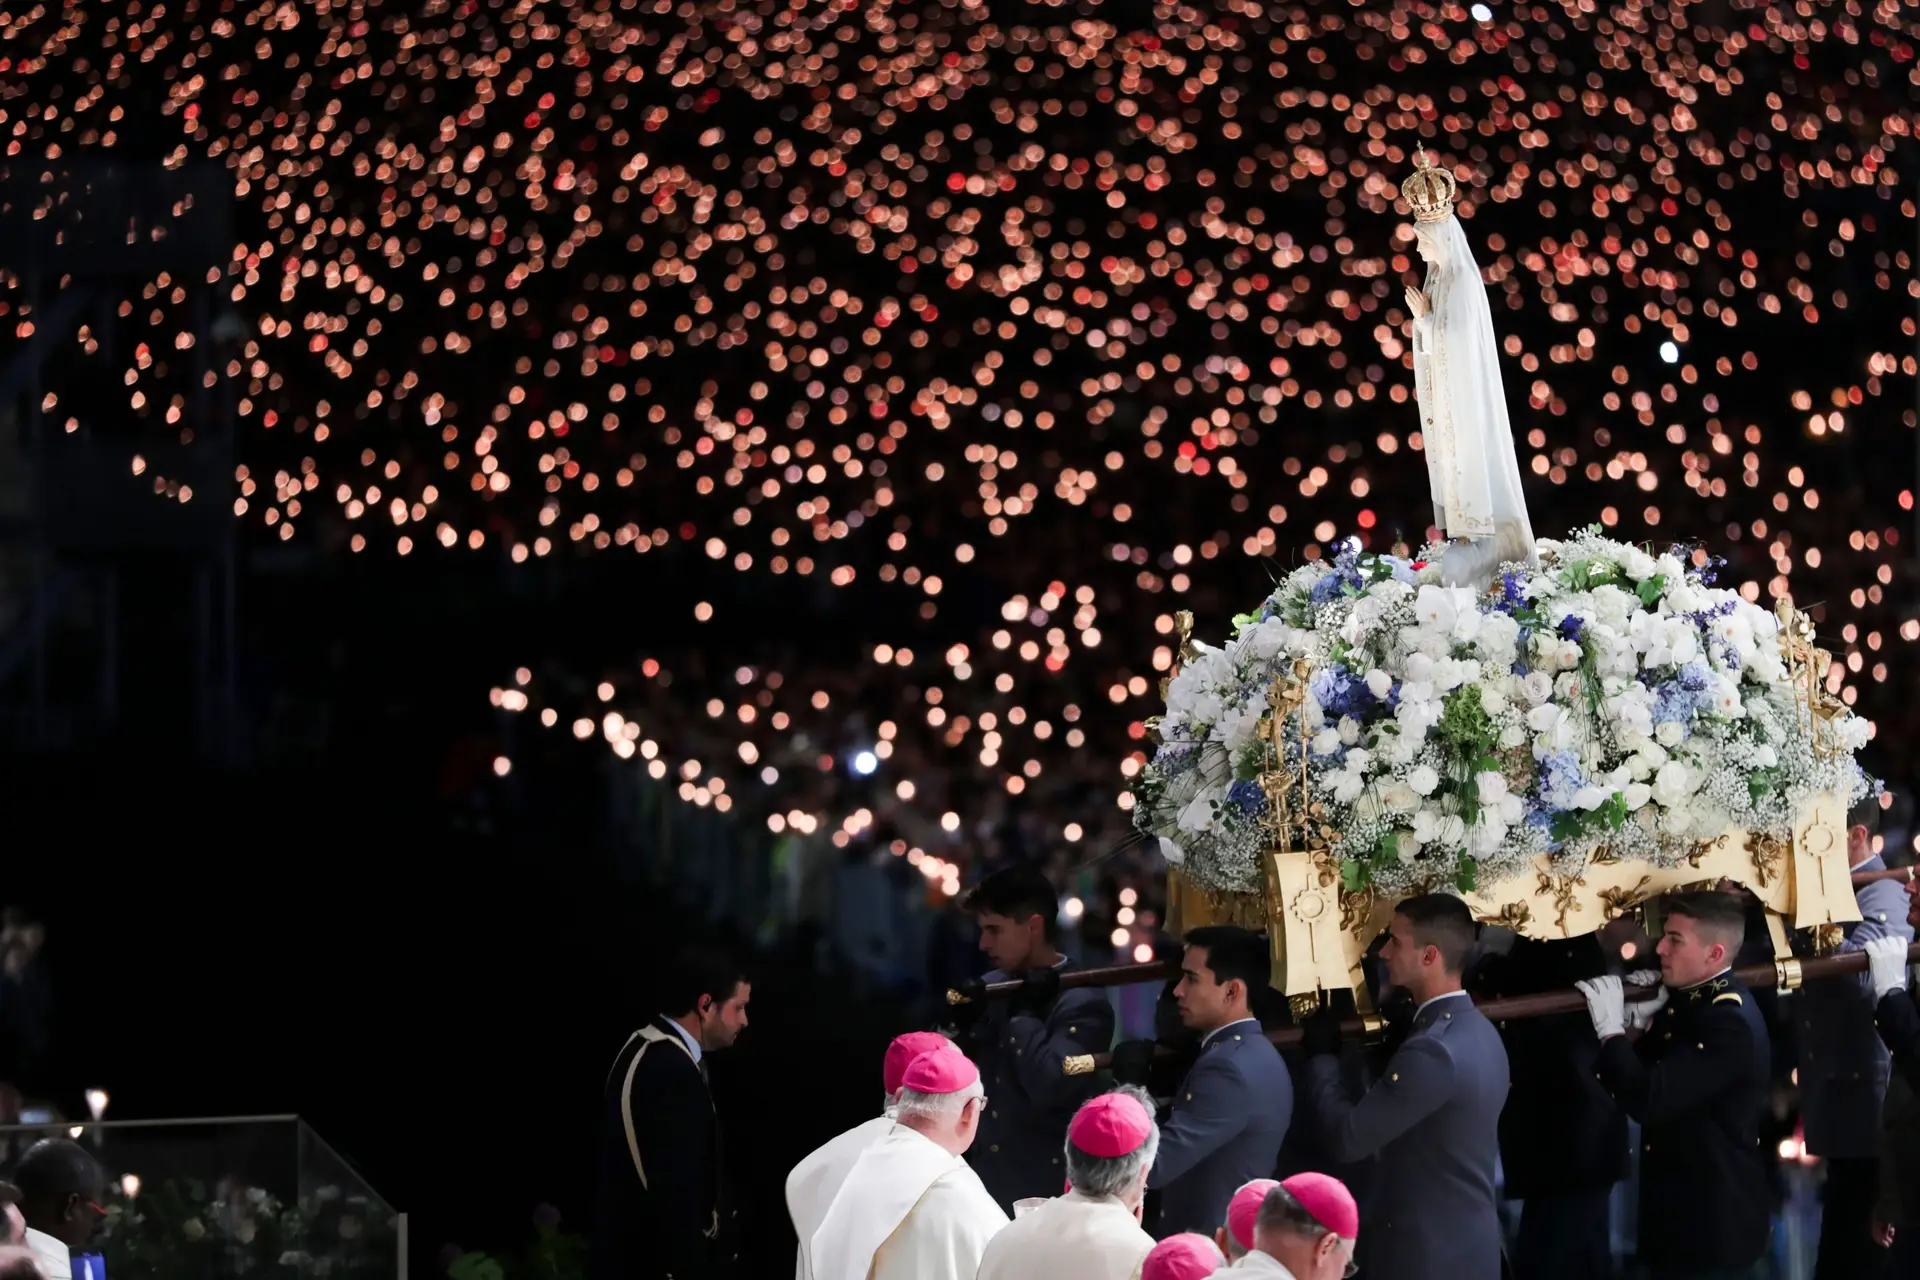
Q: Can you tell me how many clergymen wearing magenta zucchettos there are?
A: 6